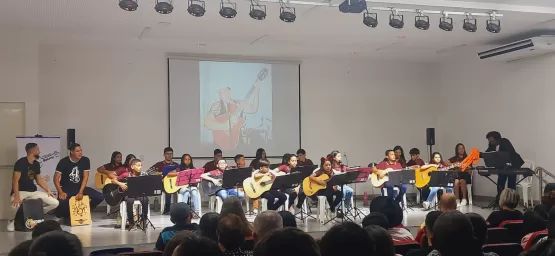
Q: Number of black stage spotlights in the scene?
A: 12